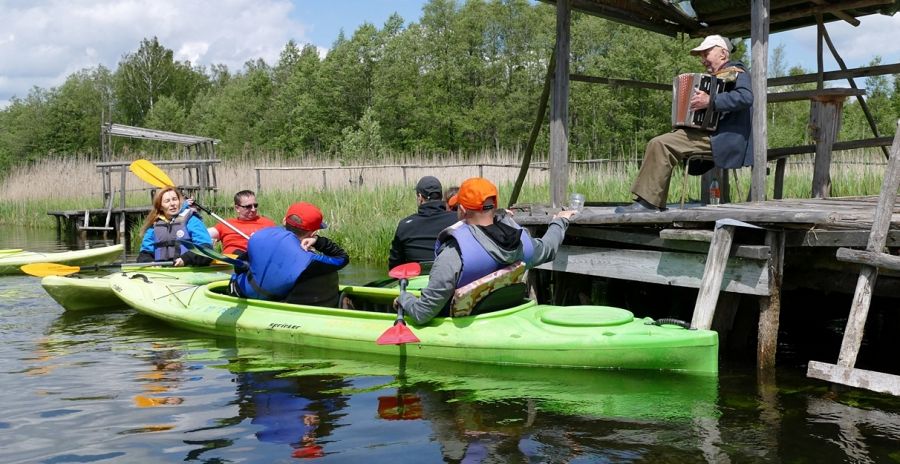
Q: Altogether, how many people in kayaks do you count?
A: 6